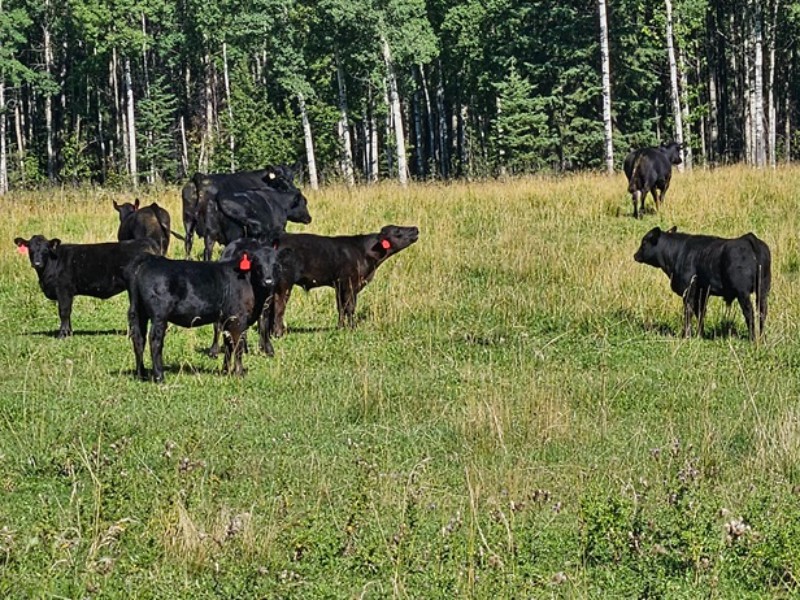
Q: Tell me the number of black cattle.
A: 9